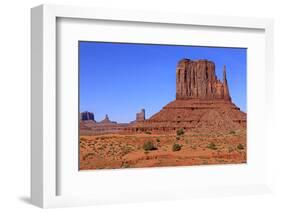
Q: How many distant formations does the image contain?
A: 3